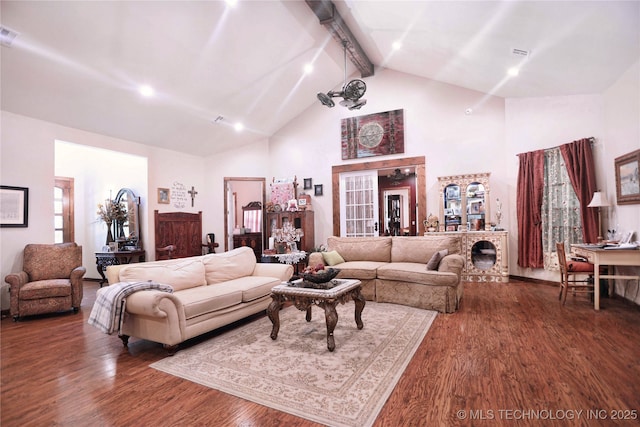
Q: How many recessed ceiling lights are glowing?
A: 6